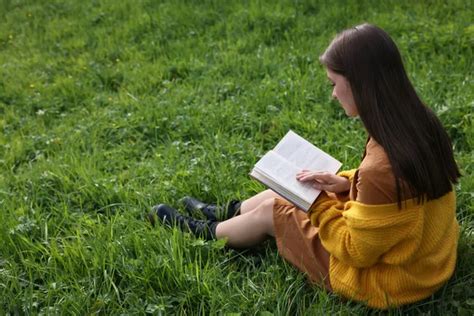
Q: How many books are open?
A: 1